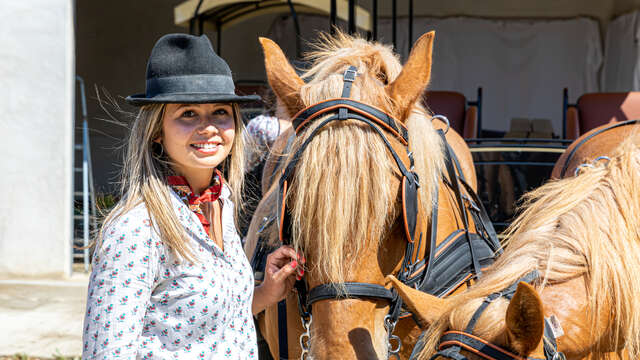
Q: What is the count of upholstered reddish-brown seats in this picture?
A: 2